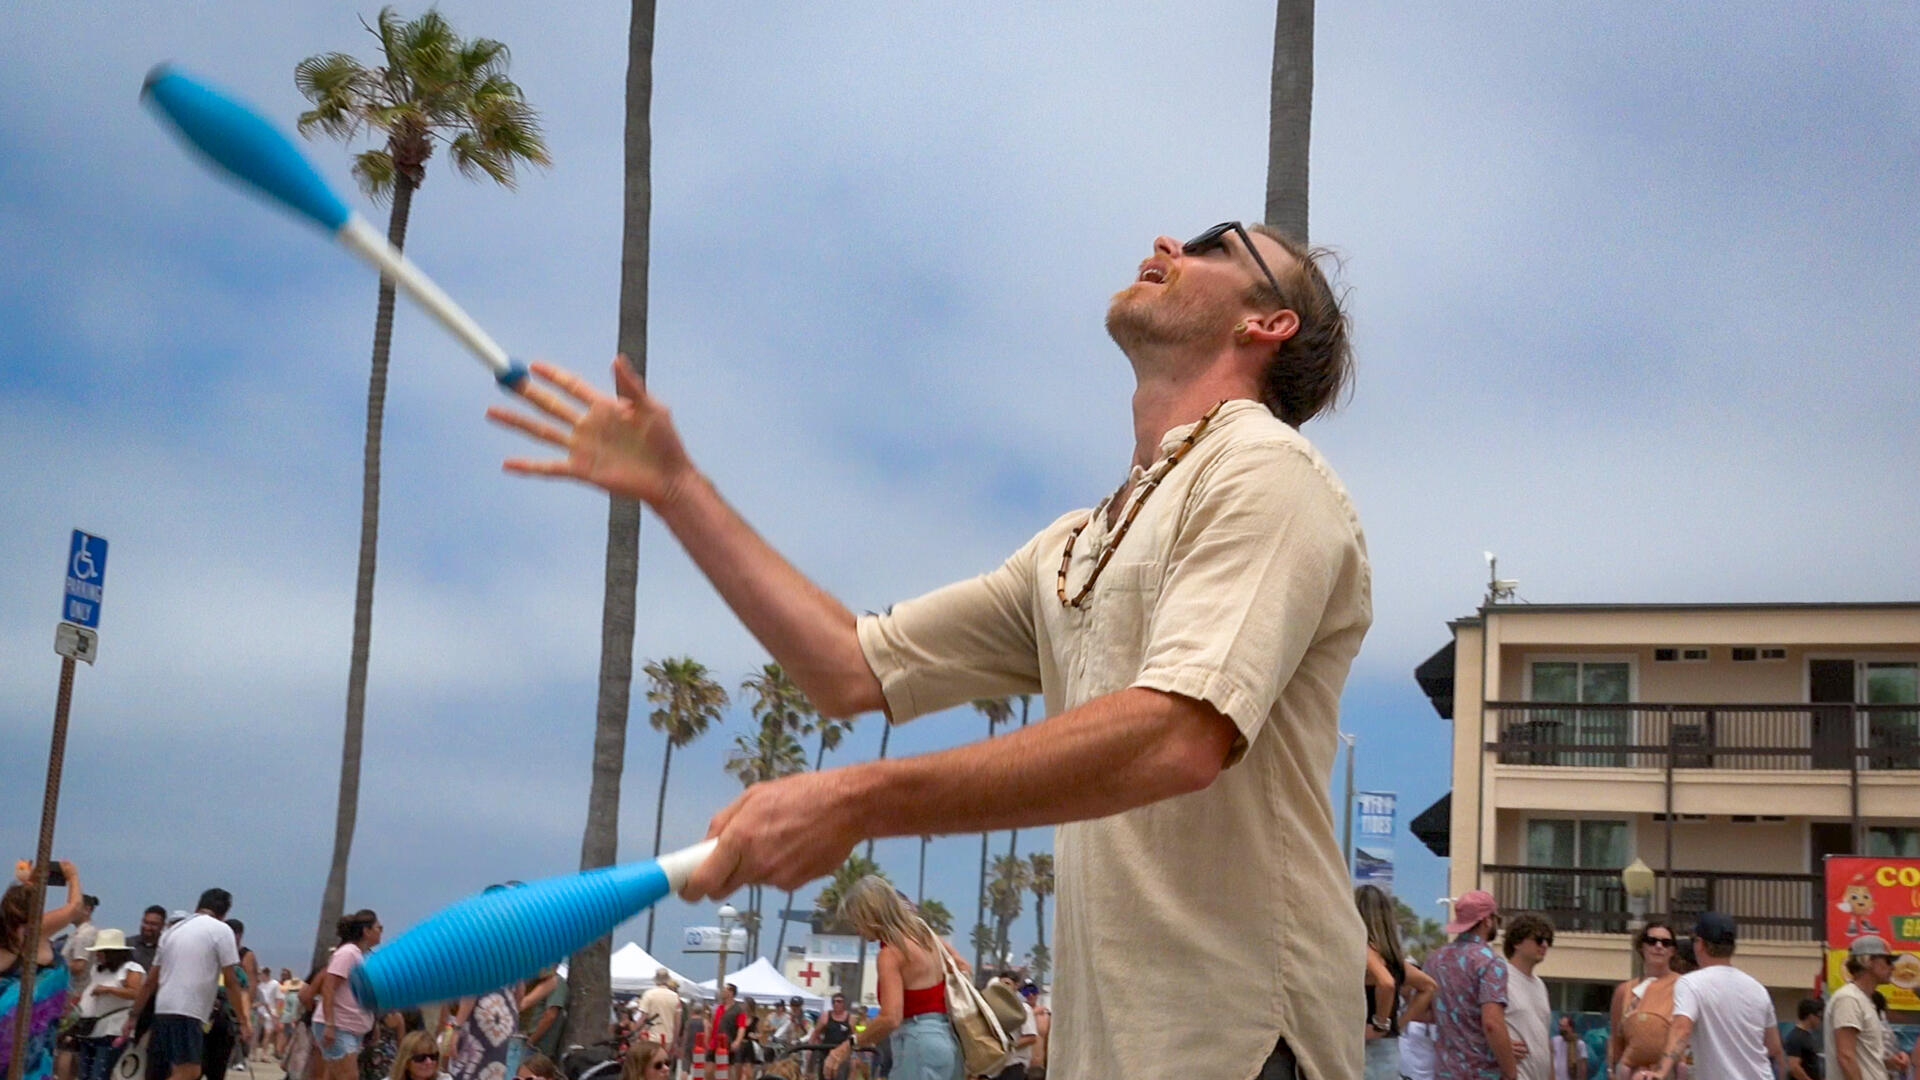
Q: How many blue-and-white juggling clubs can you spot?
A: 2